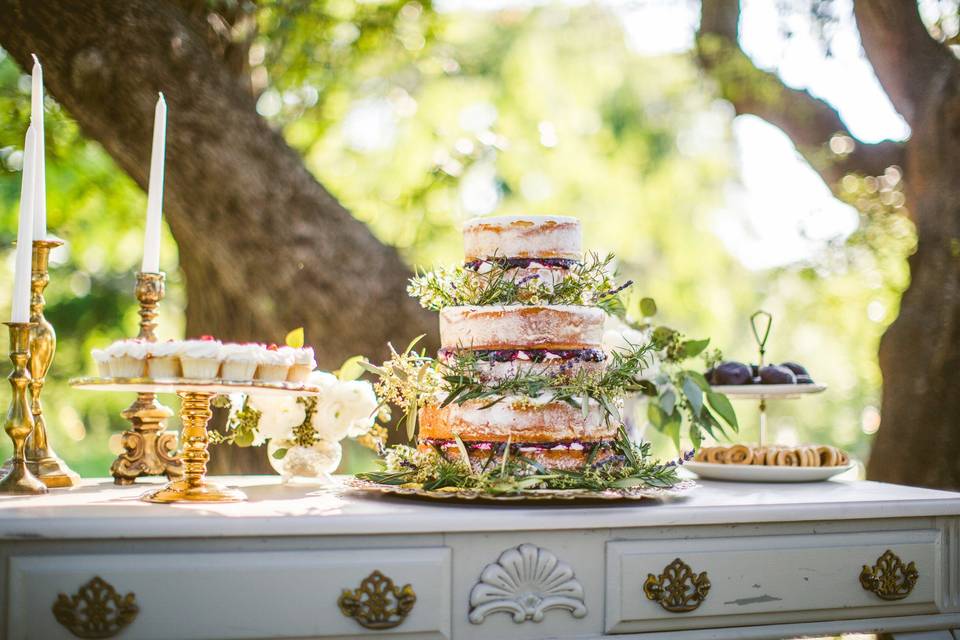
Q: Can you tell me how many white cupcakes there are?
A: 7